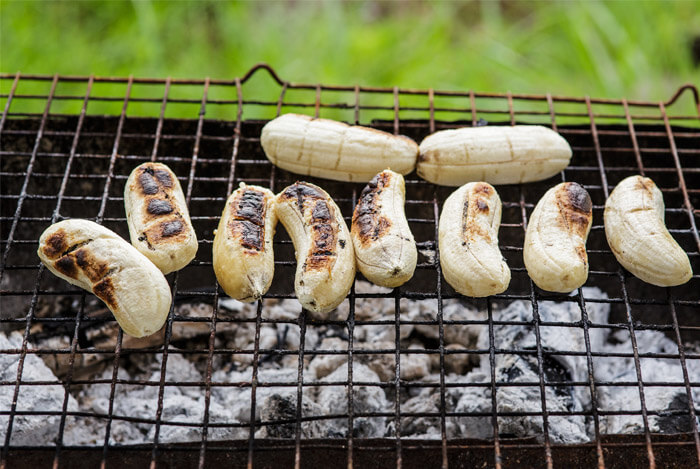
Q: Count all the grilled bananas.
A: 10